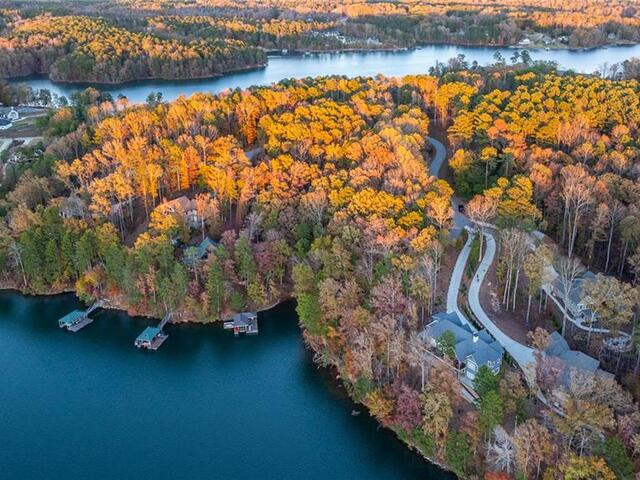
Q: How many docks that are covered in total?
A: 3